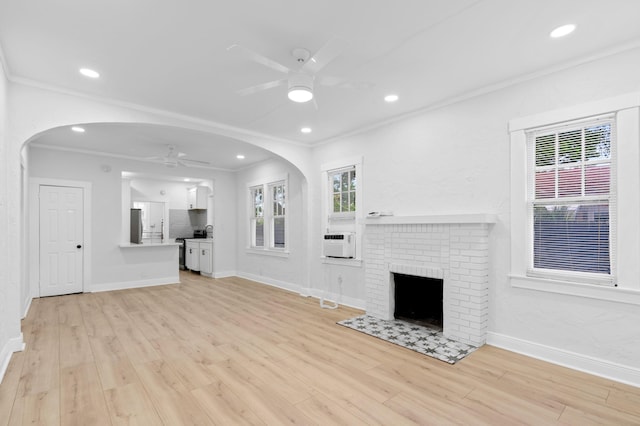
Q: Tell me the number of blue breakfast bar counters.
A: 0